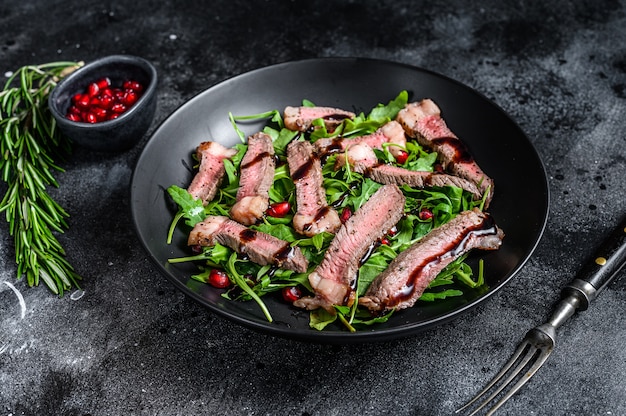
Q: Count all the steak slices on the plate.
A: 10